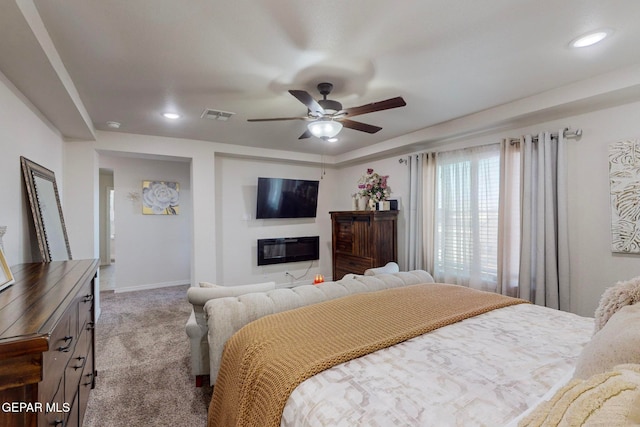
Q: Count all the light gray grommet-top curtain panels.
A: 2